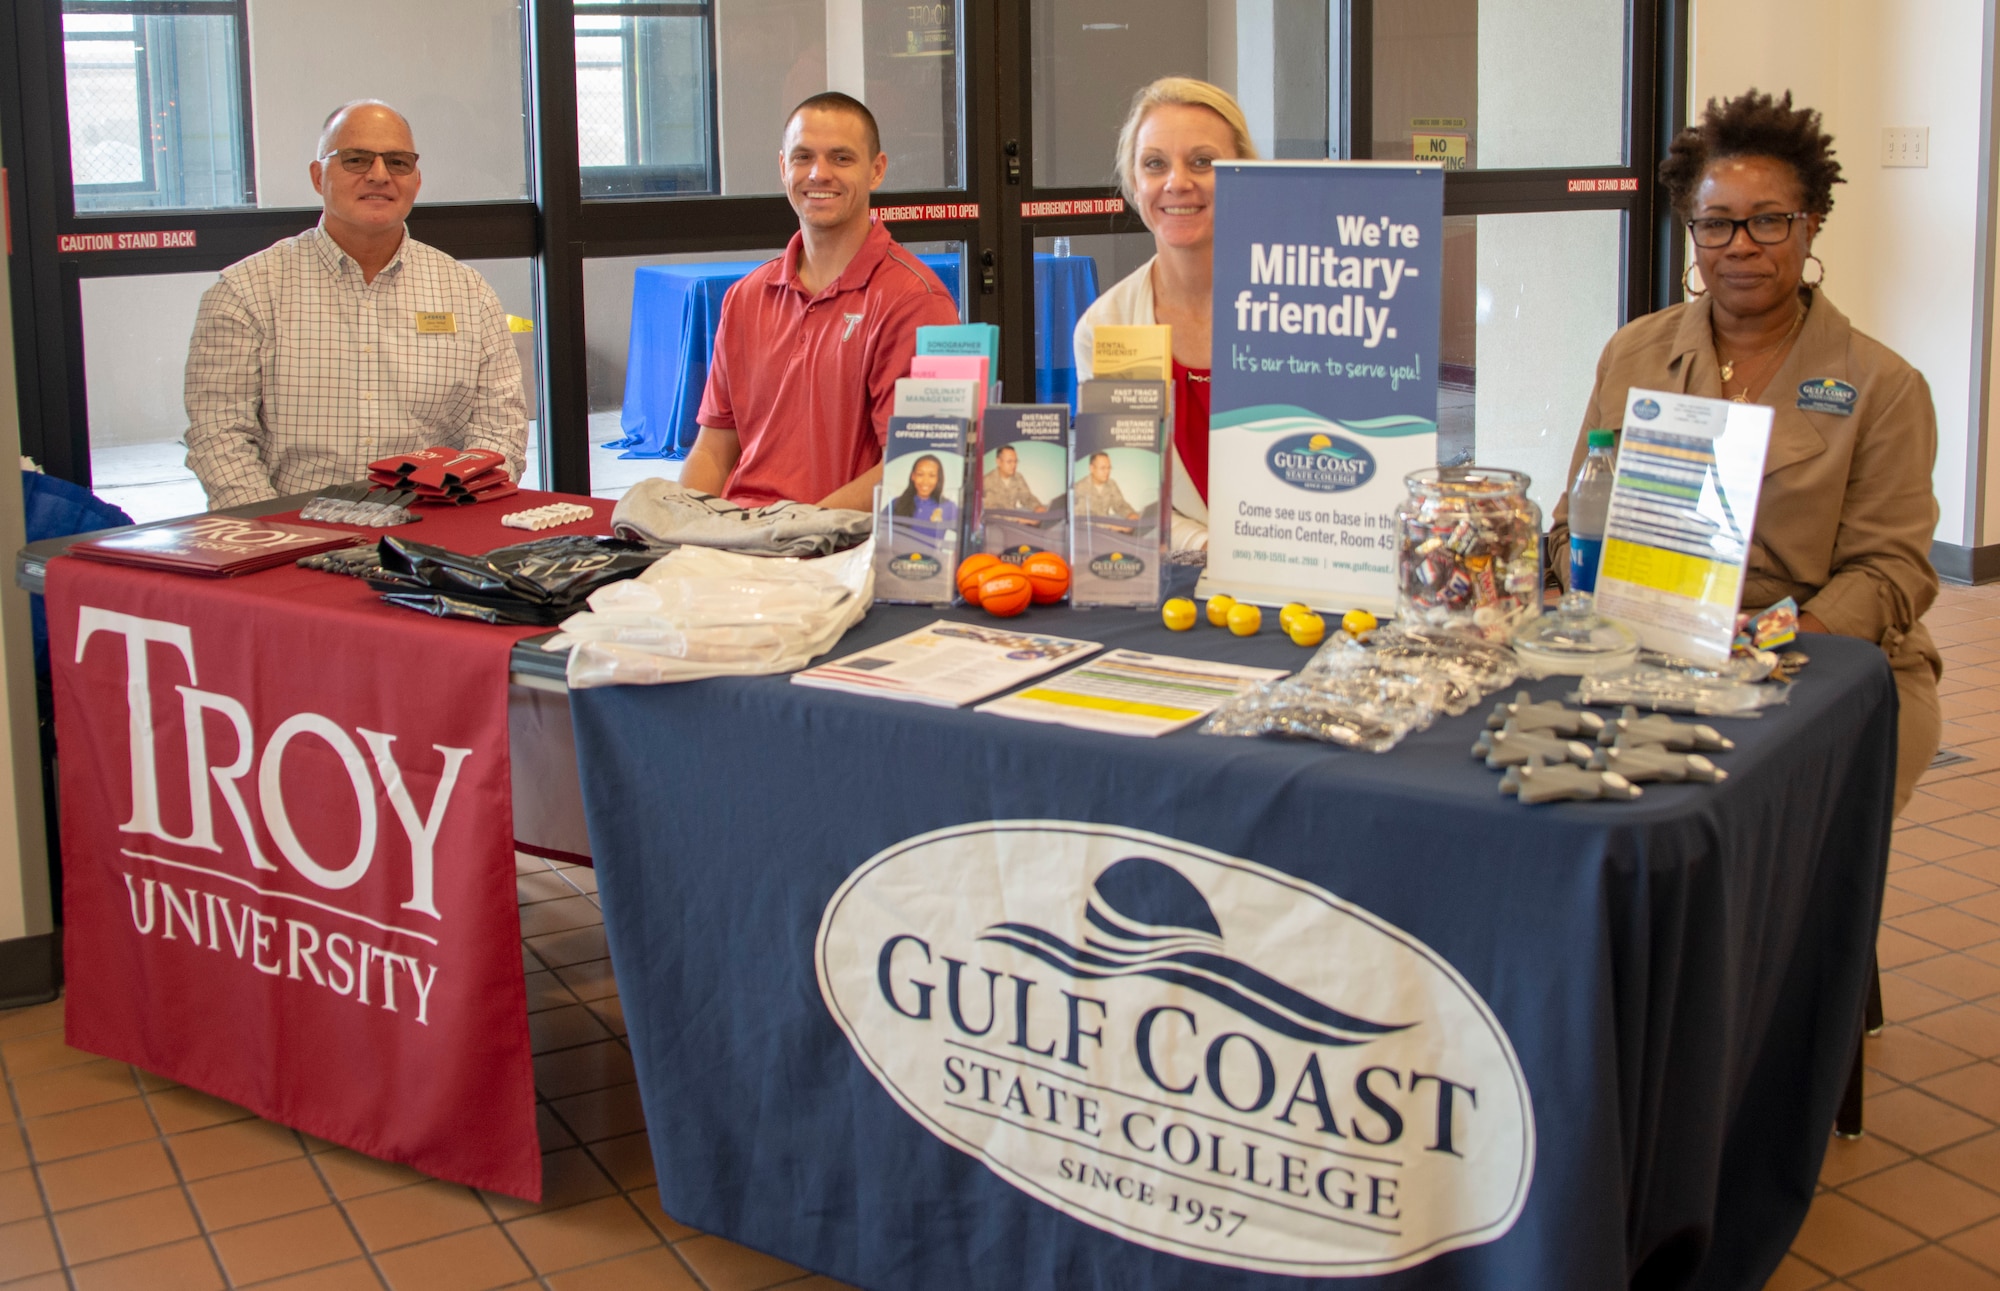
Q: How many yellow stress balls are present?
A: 6